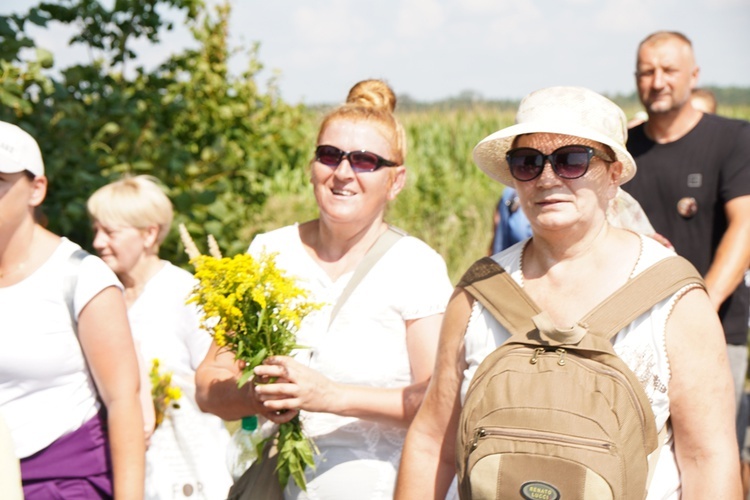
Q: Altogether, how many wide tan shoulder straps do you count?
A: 2